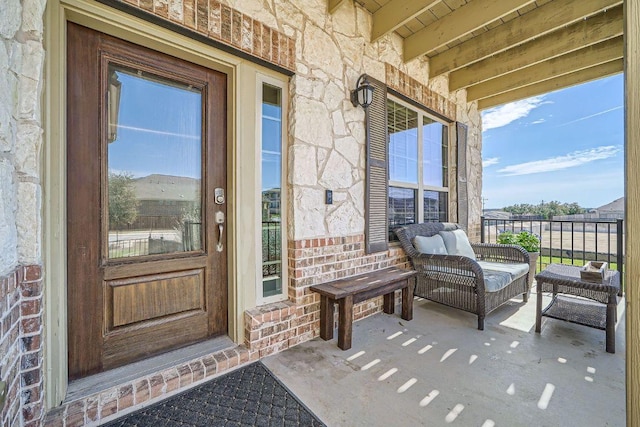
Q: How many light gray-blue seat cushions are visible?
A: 2